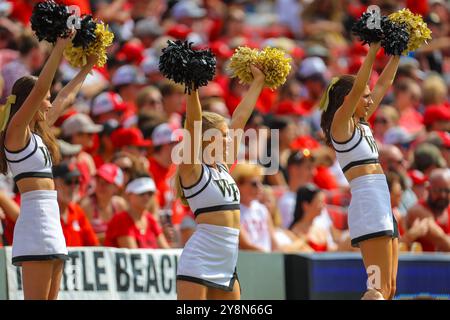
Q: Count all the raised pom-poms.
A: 6